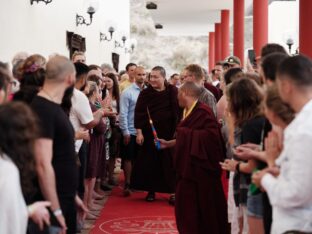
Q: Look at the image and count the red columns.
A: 6